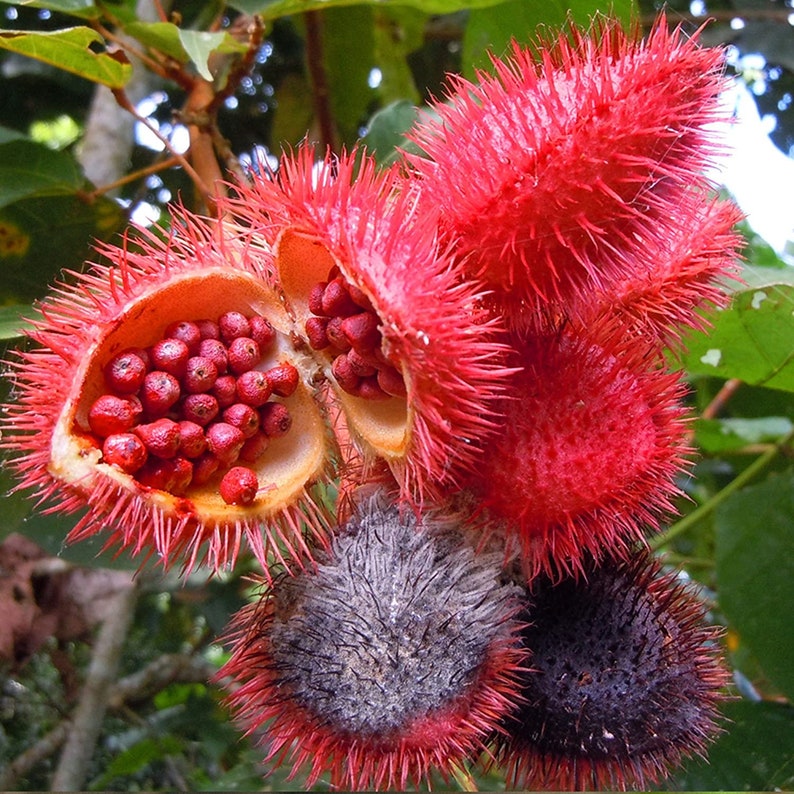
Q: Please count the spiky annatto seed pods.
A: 6